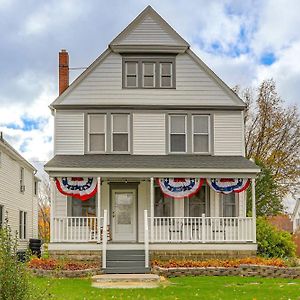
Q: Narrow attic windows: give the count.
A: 3